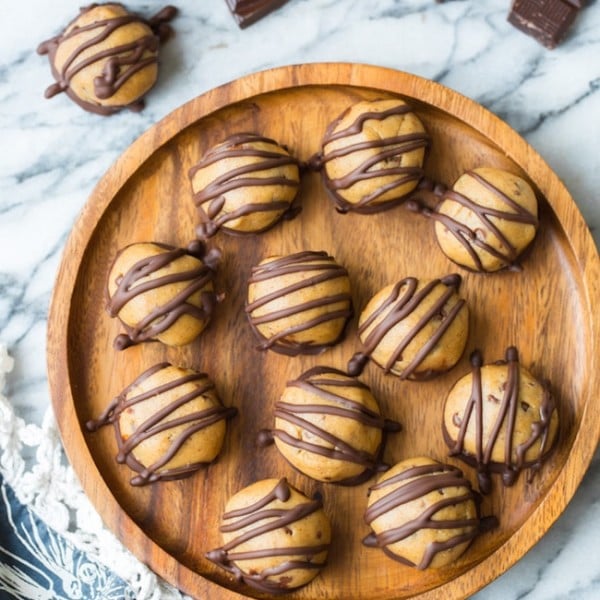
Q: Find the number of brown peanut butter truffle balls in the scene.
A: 12